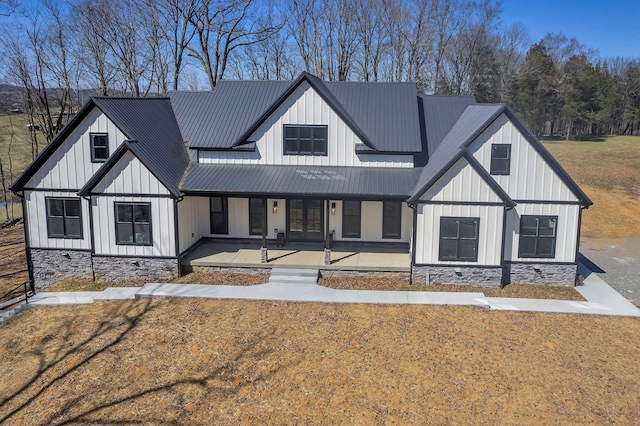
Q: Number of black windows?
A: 11